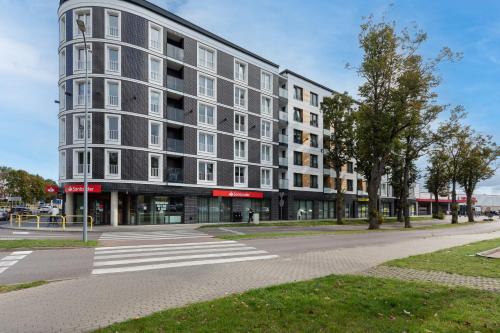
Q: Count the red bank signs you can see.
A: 3